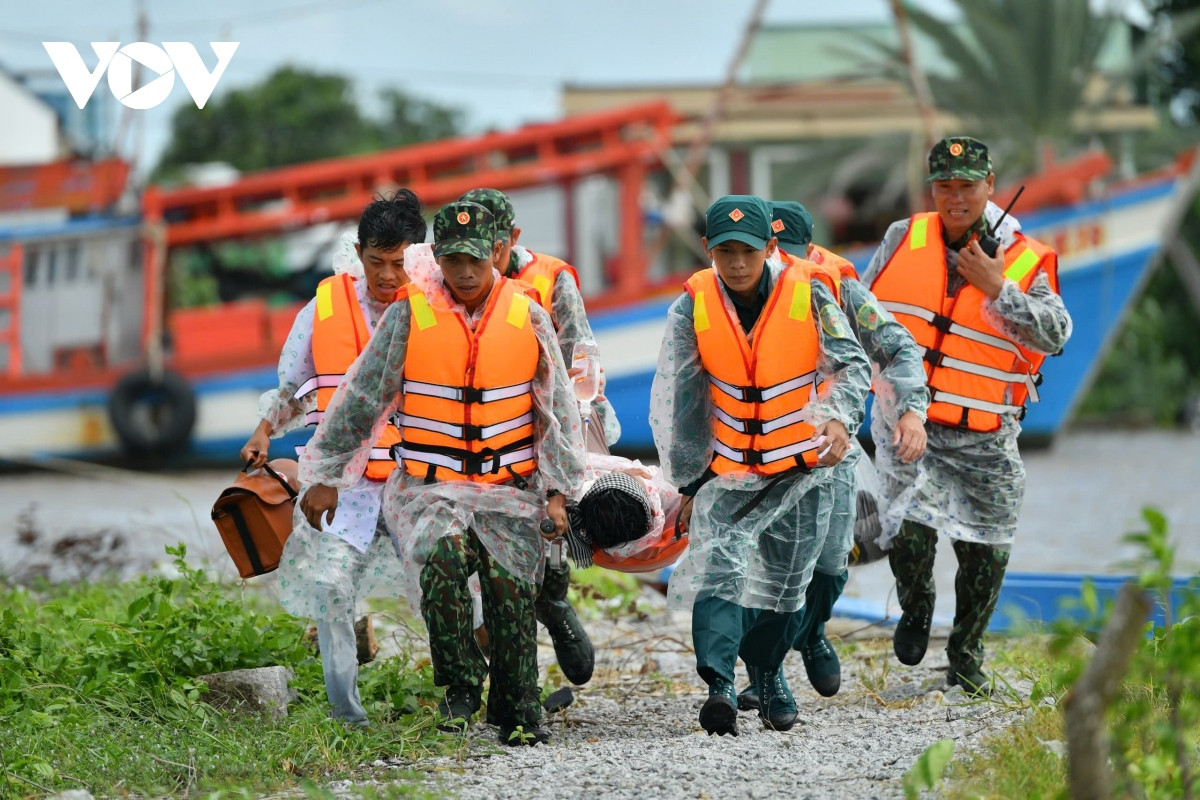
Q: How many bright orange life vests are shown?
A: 6